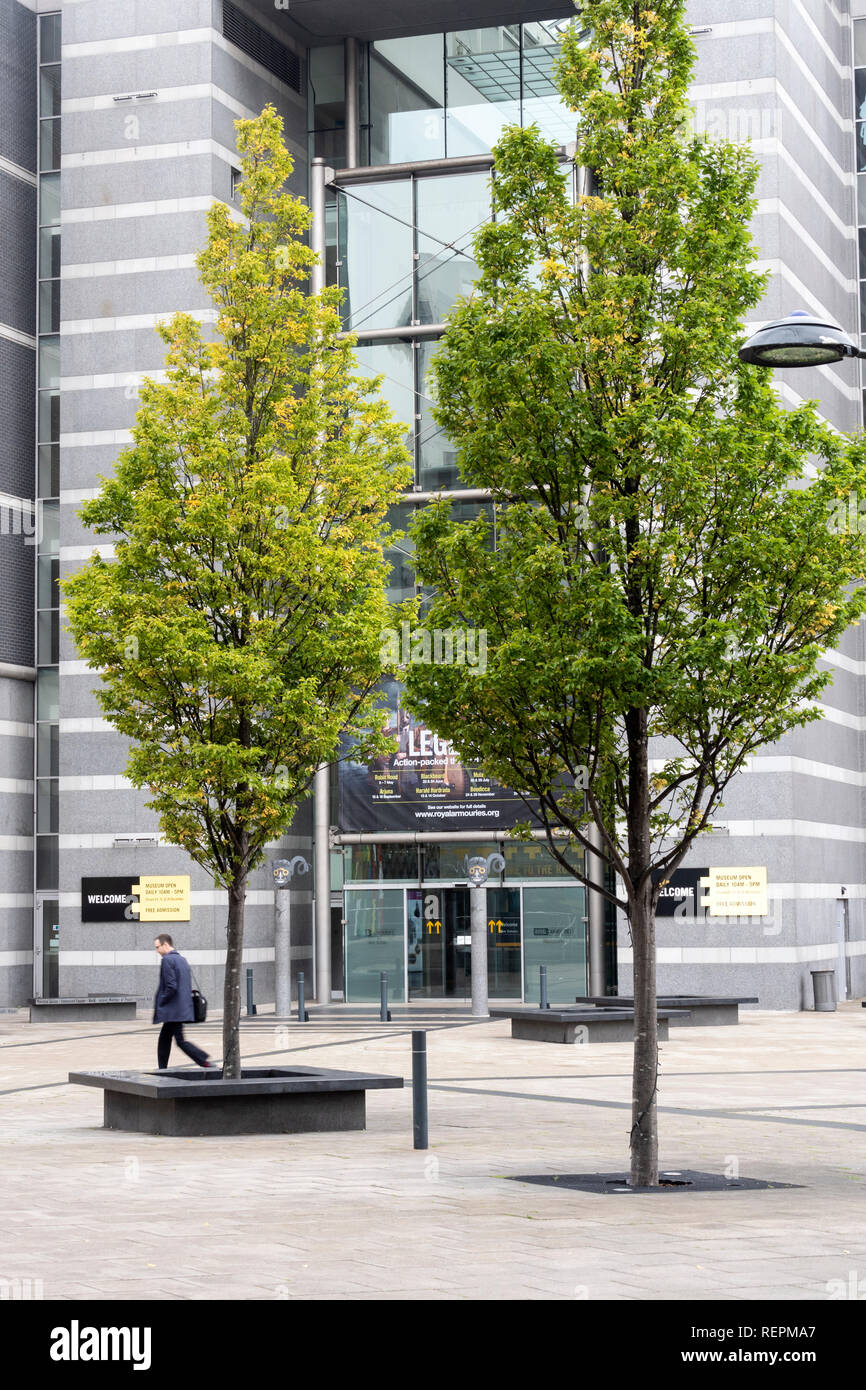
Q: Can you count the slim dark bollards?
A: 5